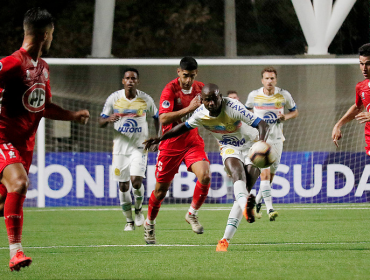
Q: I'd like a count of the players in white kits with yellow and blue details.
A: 3